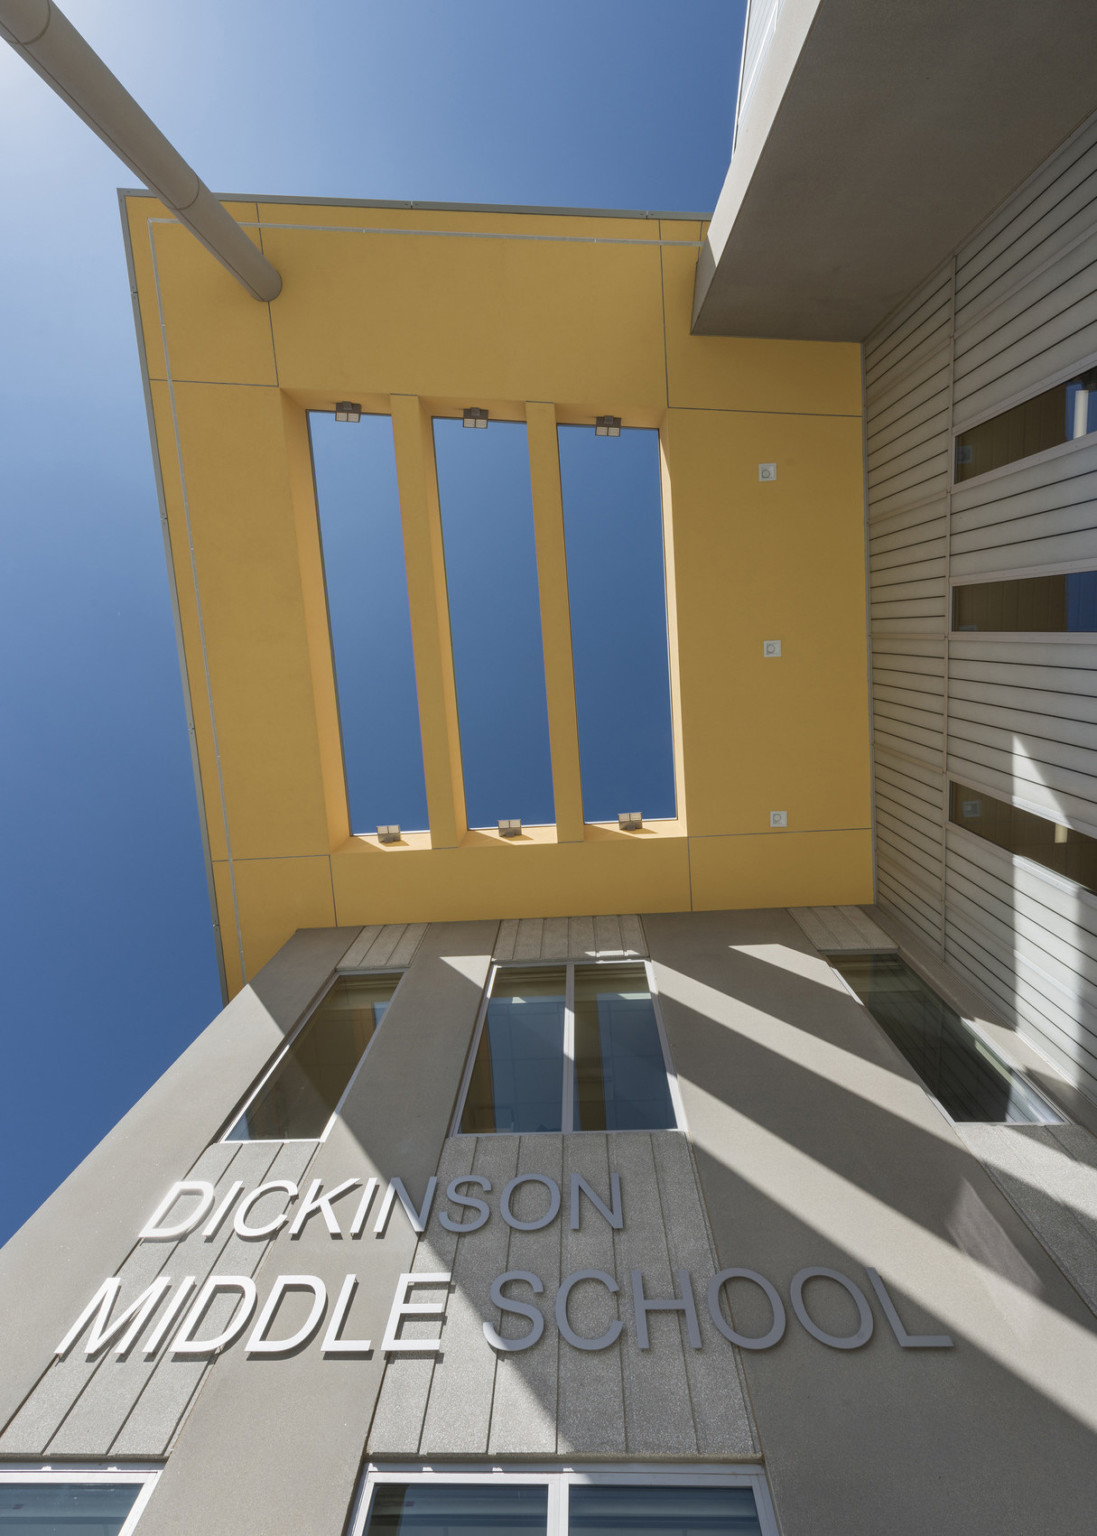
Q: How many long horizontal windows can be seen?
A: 3